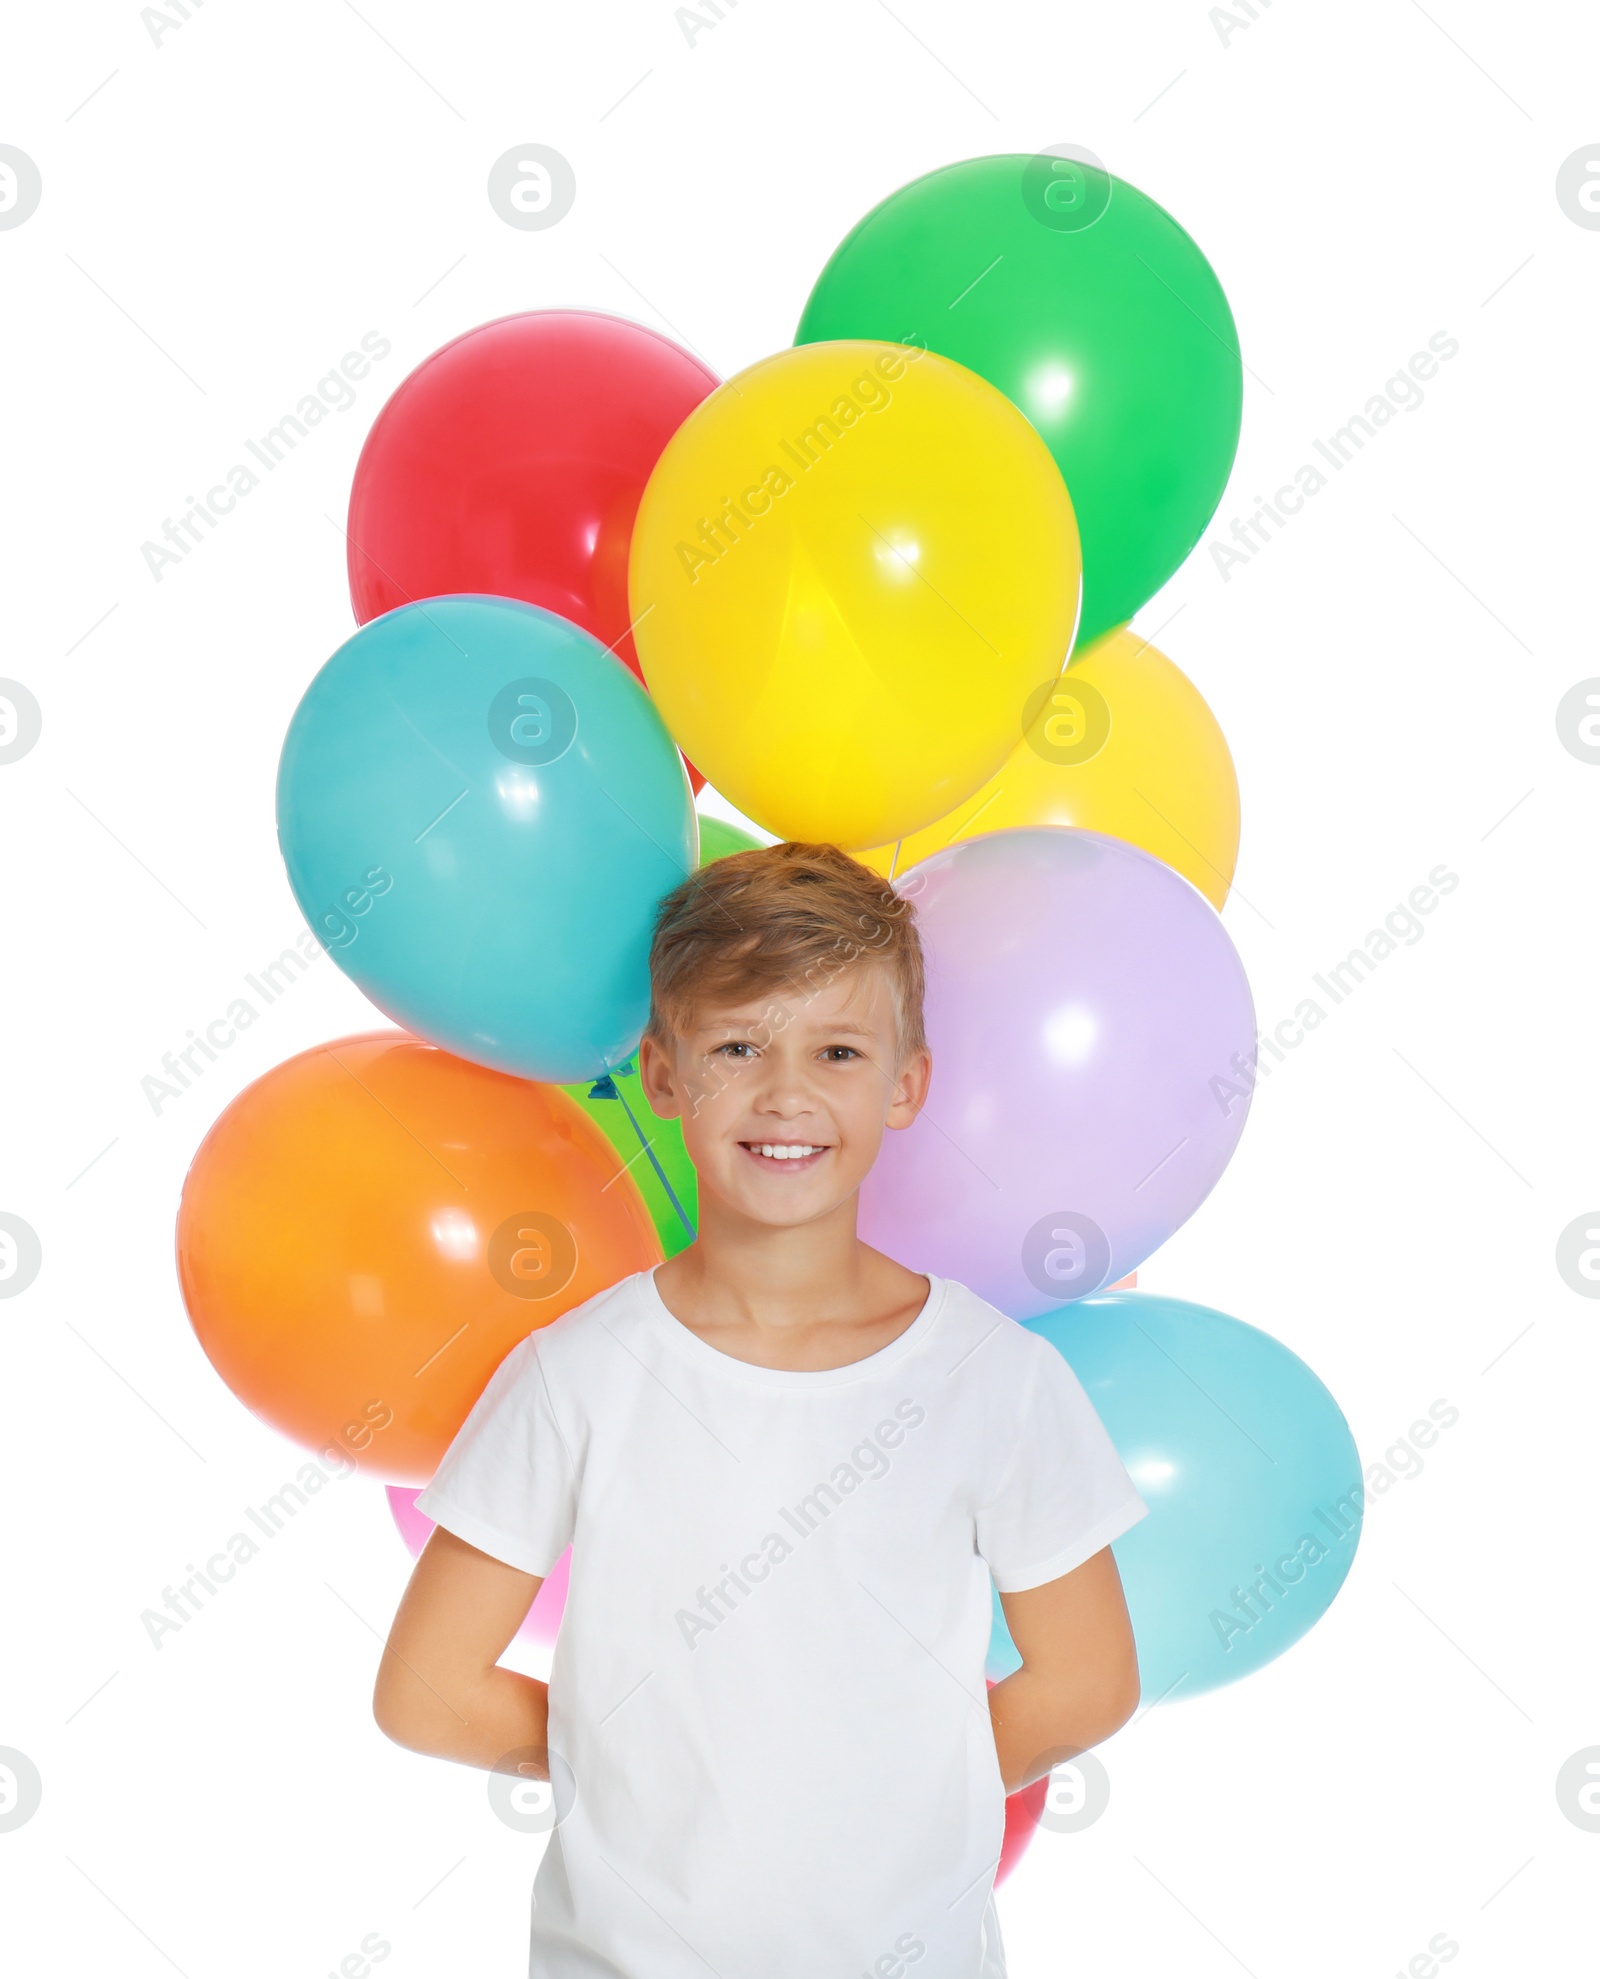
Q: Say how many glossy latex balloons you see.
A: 11